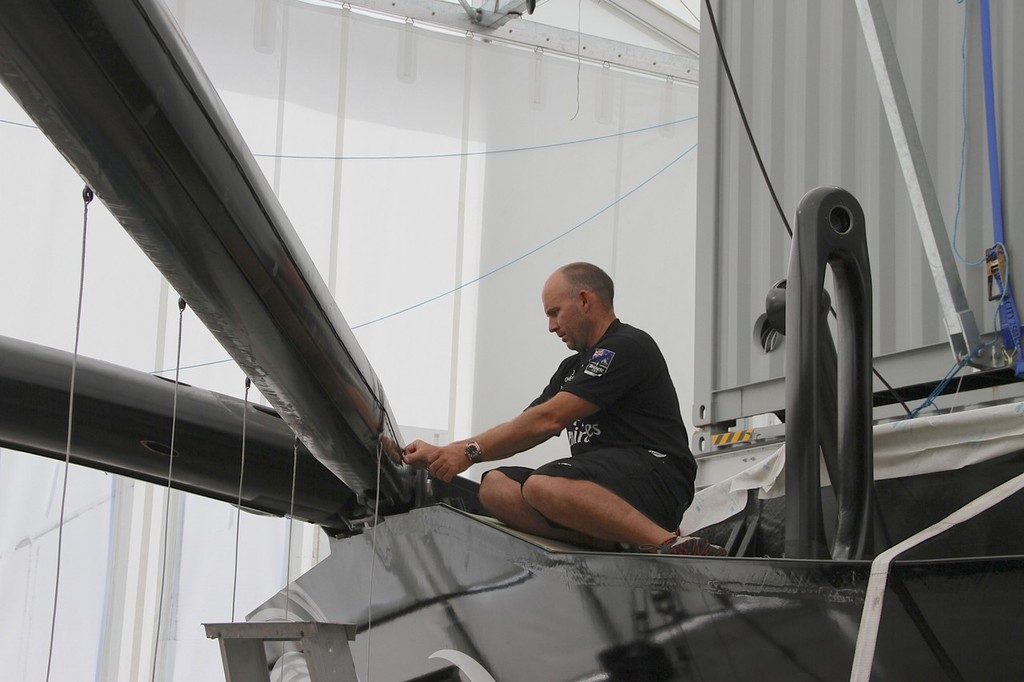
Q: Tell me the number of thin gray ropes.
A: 5